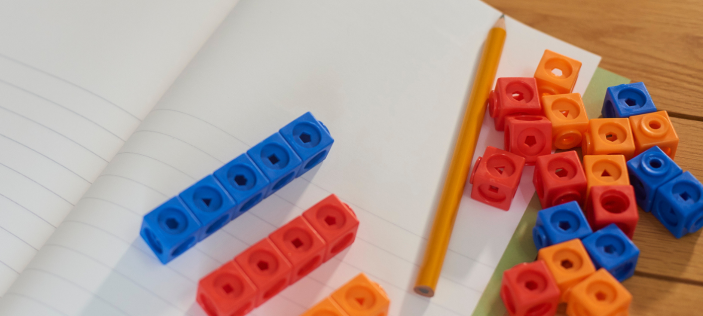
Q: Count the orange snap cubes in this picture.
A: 9